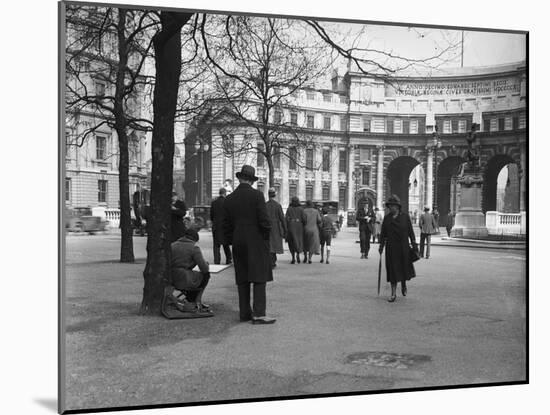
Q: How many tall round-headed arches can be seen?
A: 3